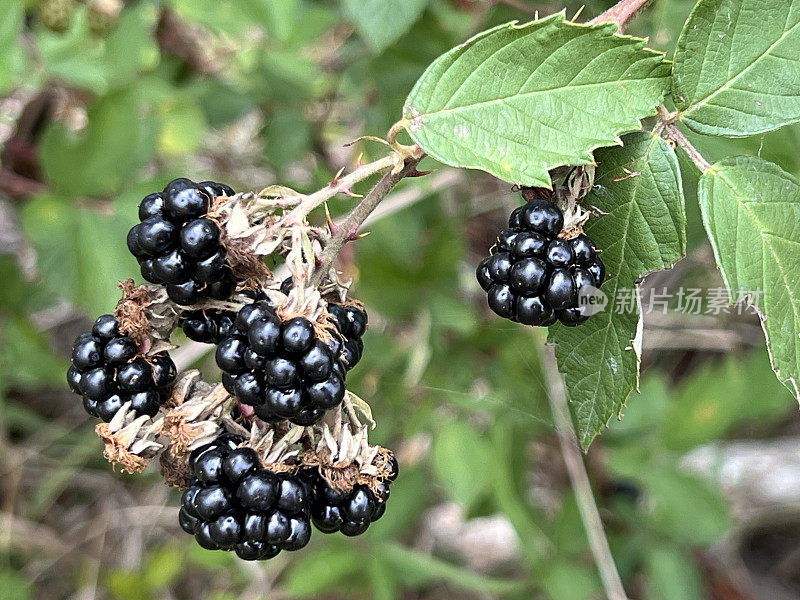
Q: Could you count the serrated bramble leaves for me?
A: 4